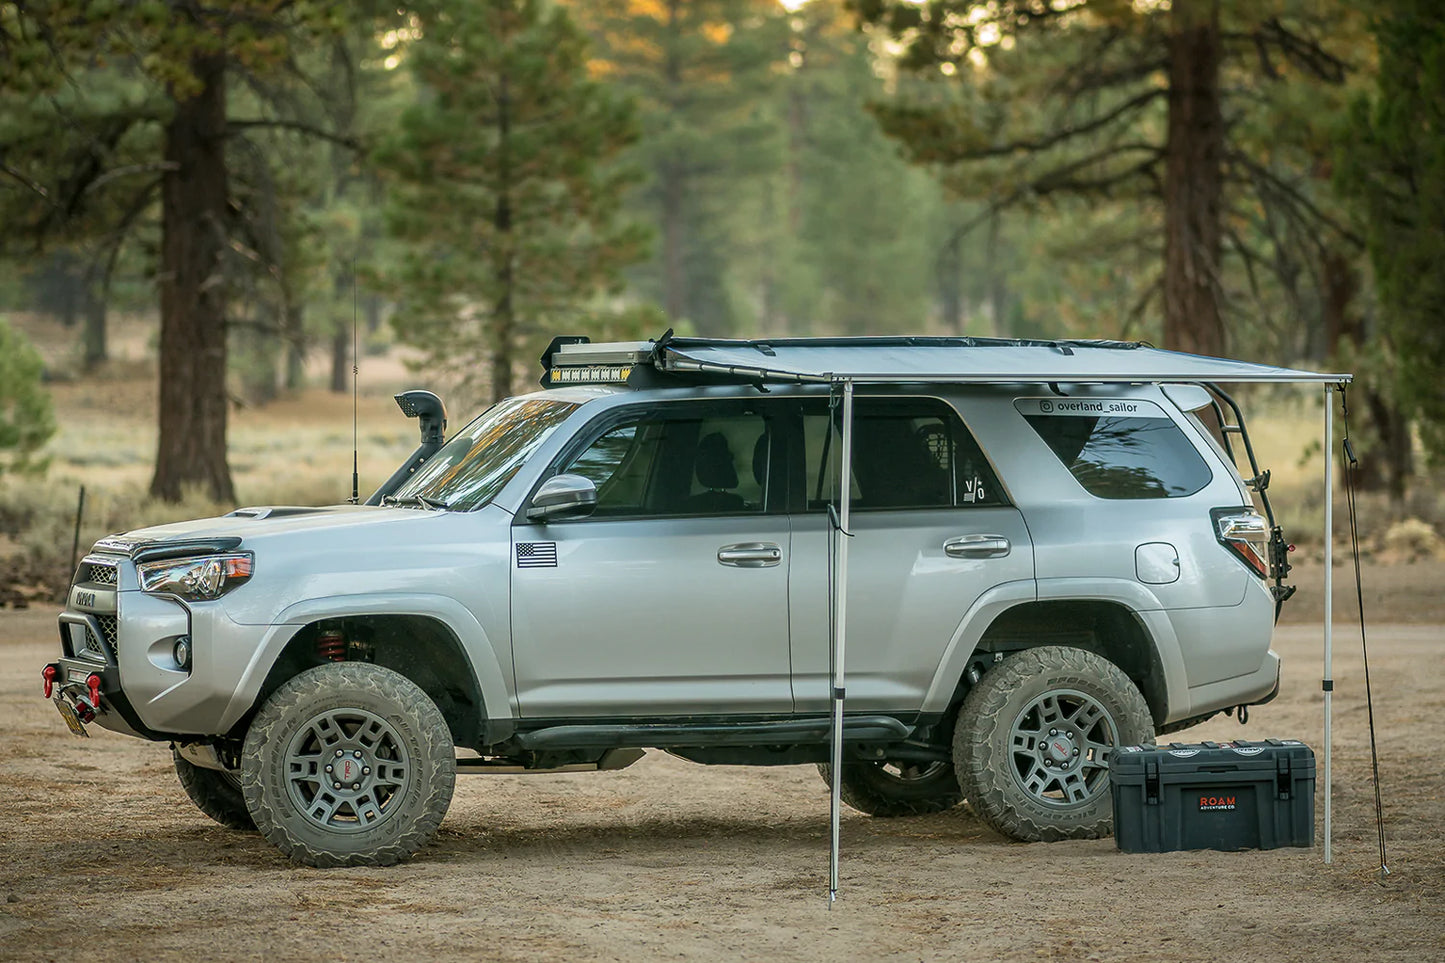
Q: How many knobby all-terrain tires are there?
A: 4